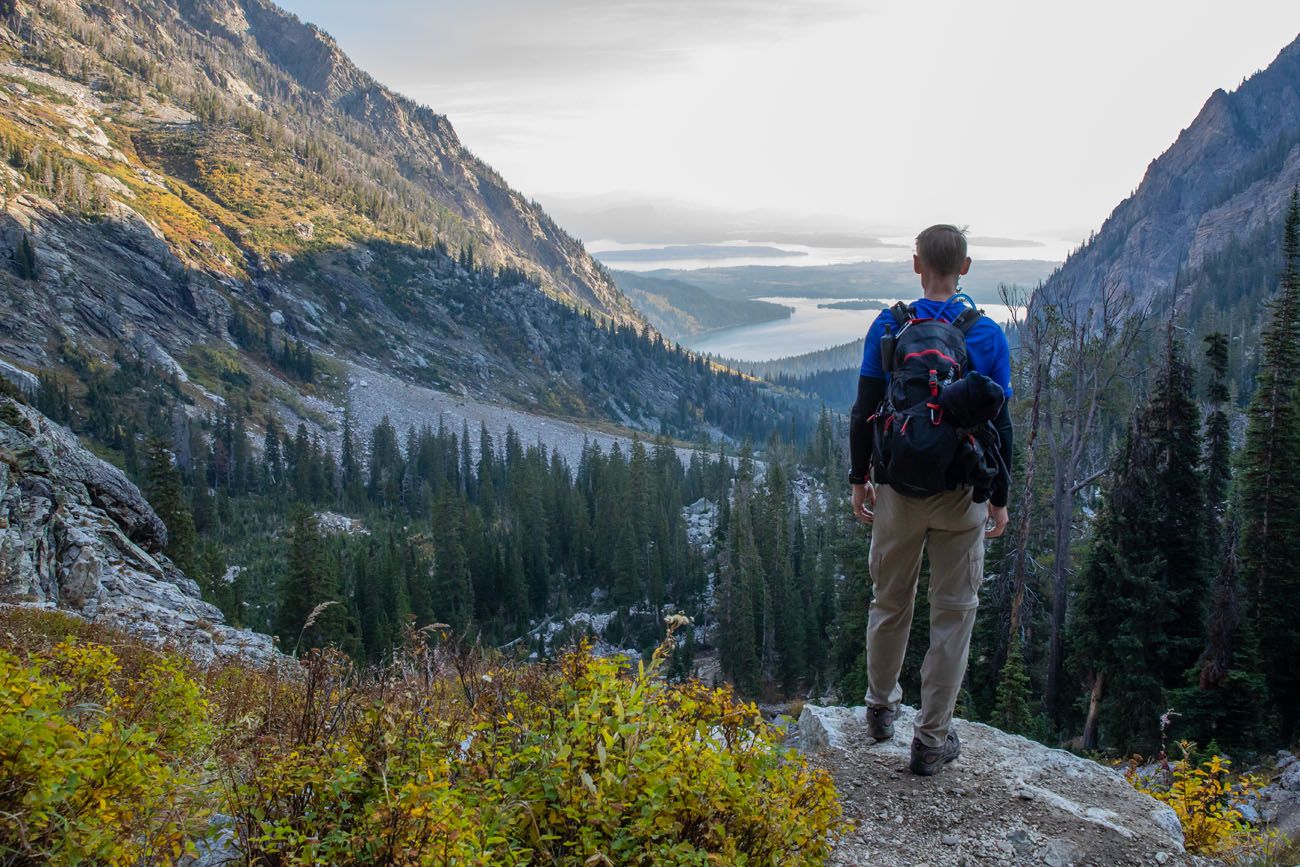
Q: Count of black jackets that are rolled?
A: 1